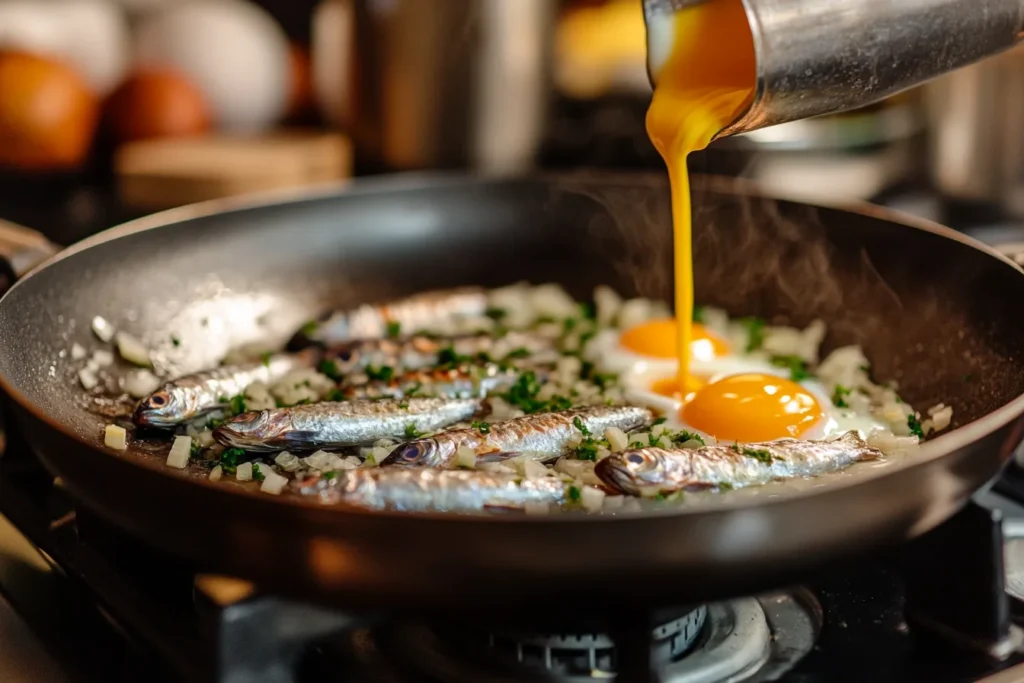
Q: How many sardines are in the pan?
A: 8